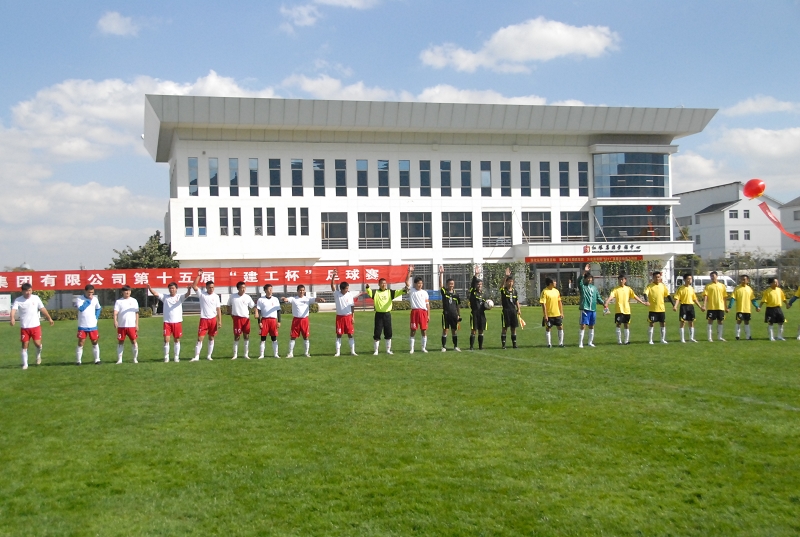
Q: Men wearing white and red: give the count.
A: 10